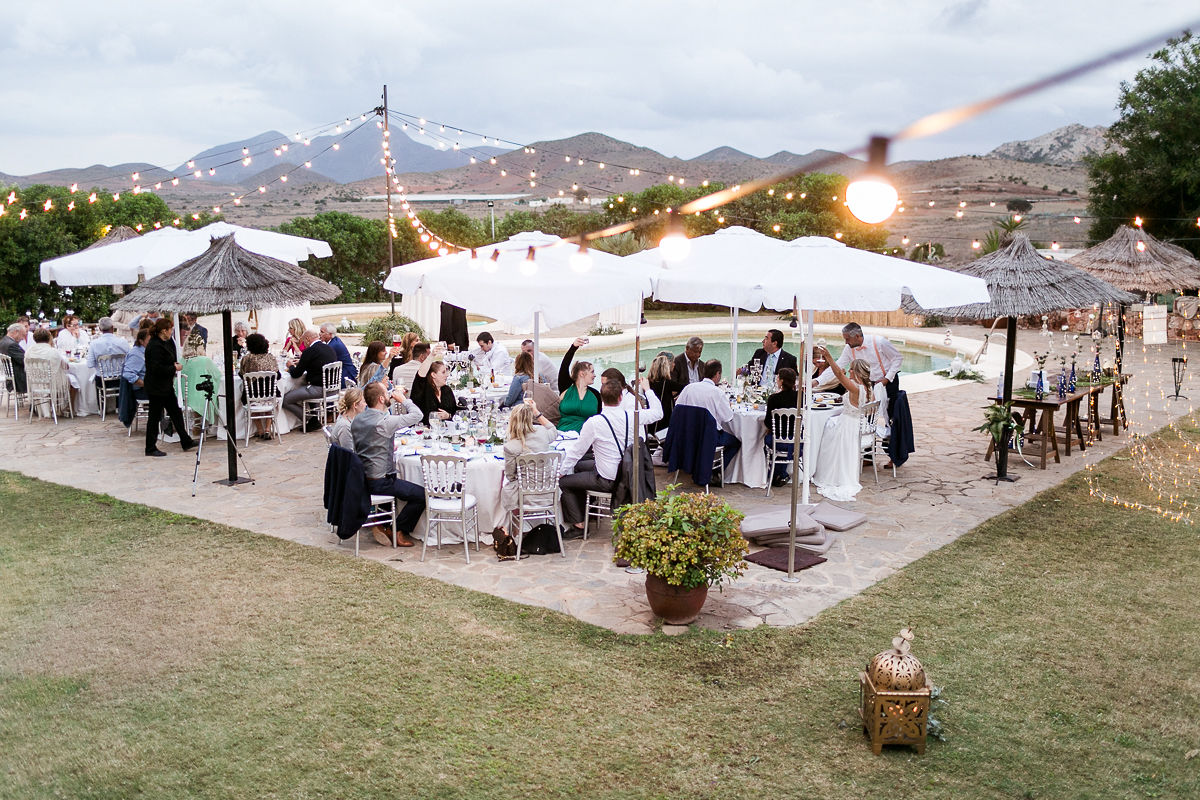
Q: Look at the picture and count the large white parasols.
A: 5